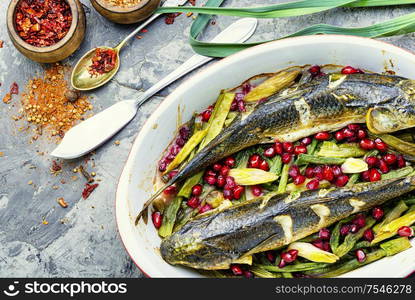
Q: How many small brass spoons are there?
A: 1